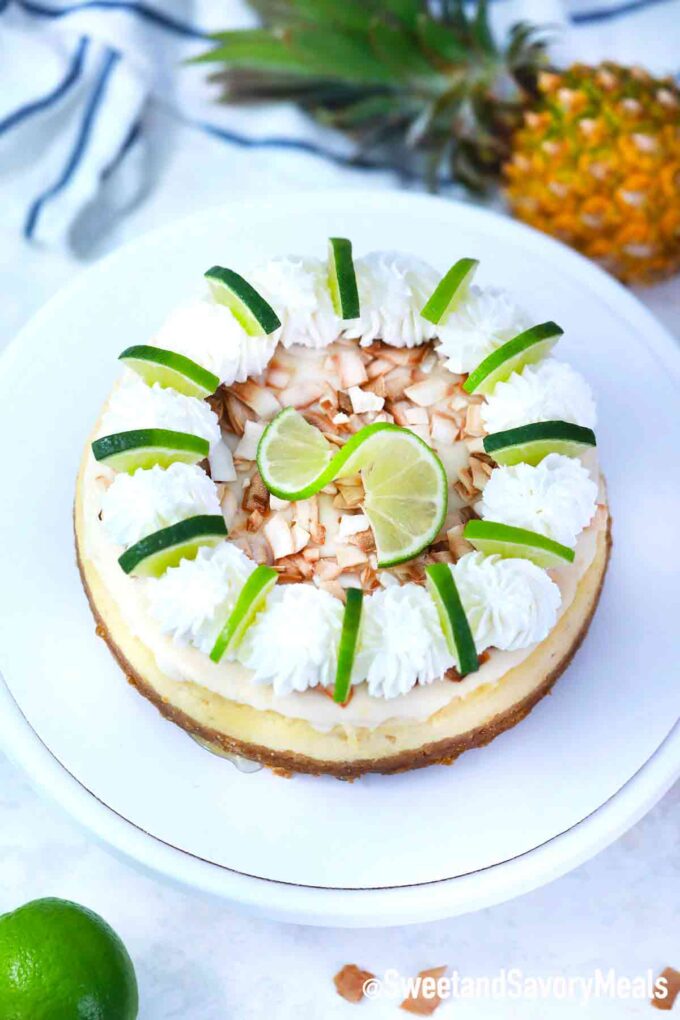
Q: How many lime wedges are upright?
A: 12